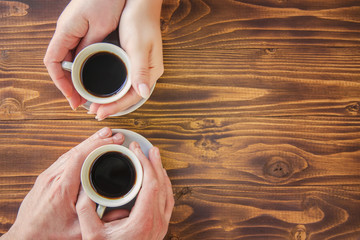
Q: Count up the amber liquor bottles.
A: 0